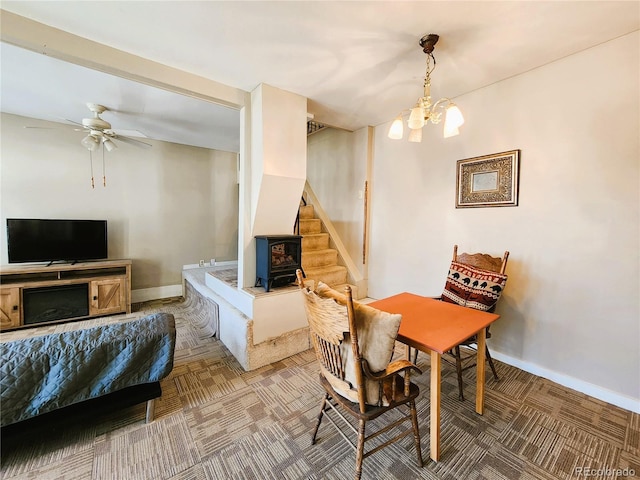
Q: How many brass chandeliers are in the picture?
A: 1